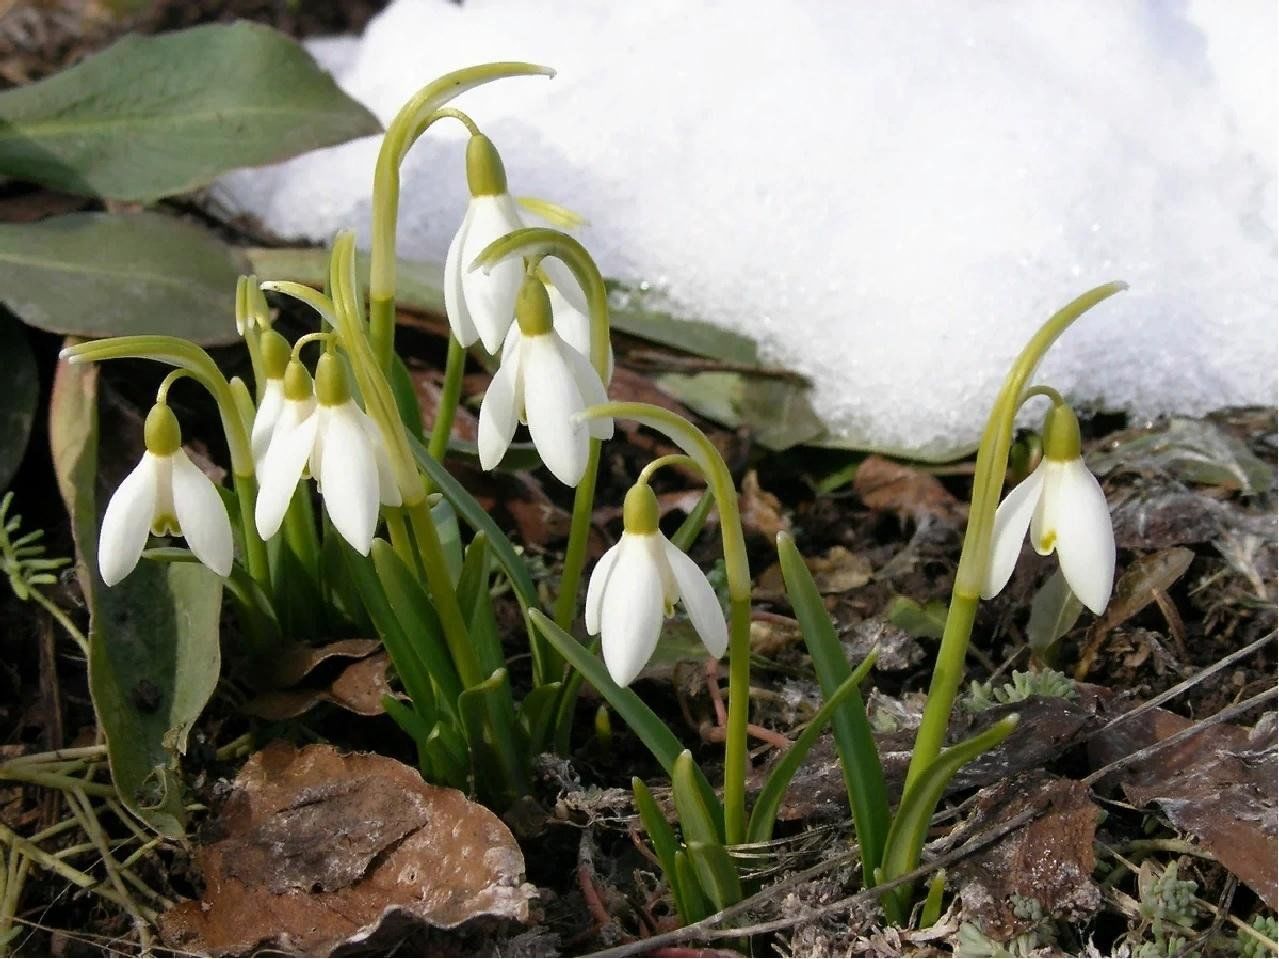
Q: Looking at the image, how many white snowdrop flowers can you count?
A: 9